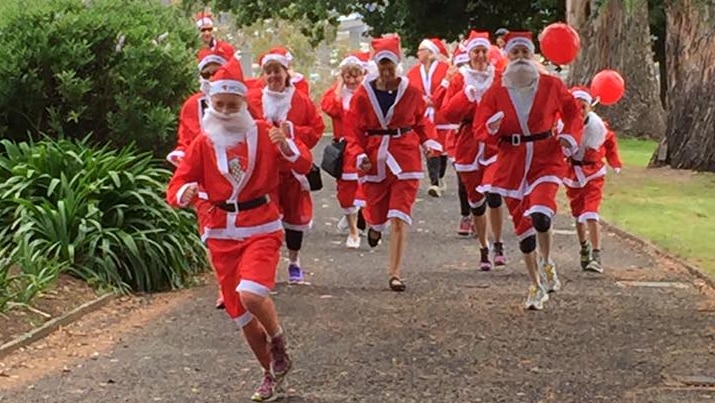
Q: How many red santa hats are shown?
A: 11